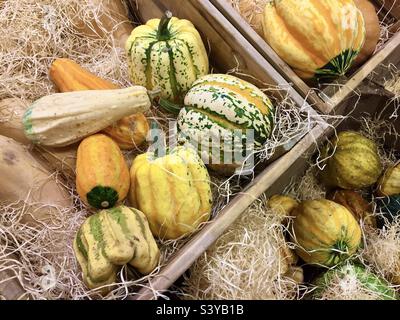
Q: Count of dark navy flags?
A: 0